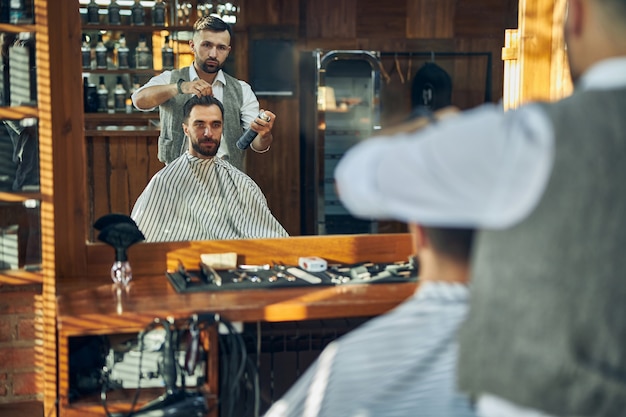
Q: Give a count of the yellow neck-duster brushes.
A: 0